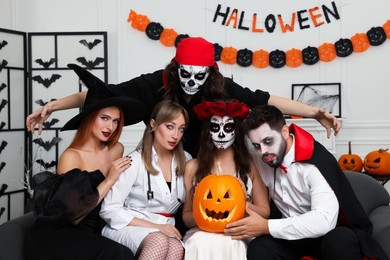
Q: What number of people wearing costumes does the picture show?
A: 5